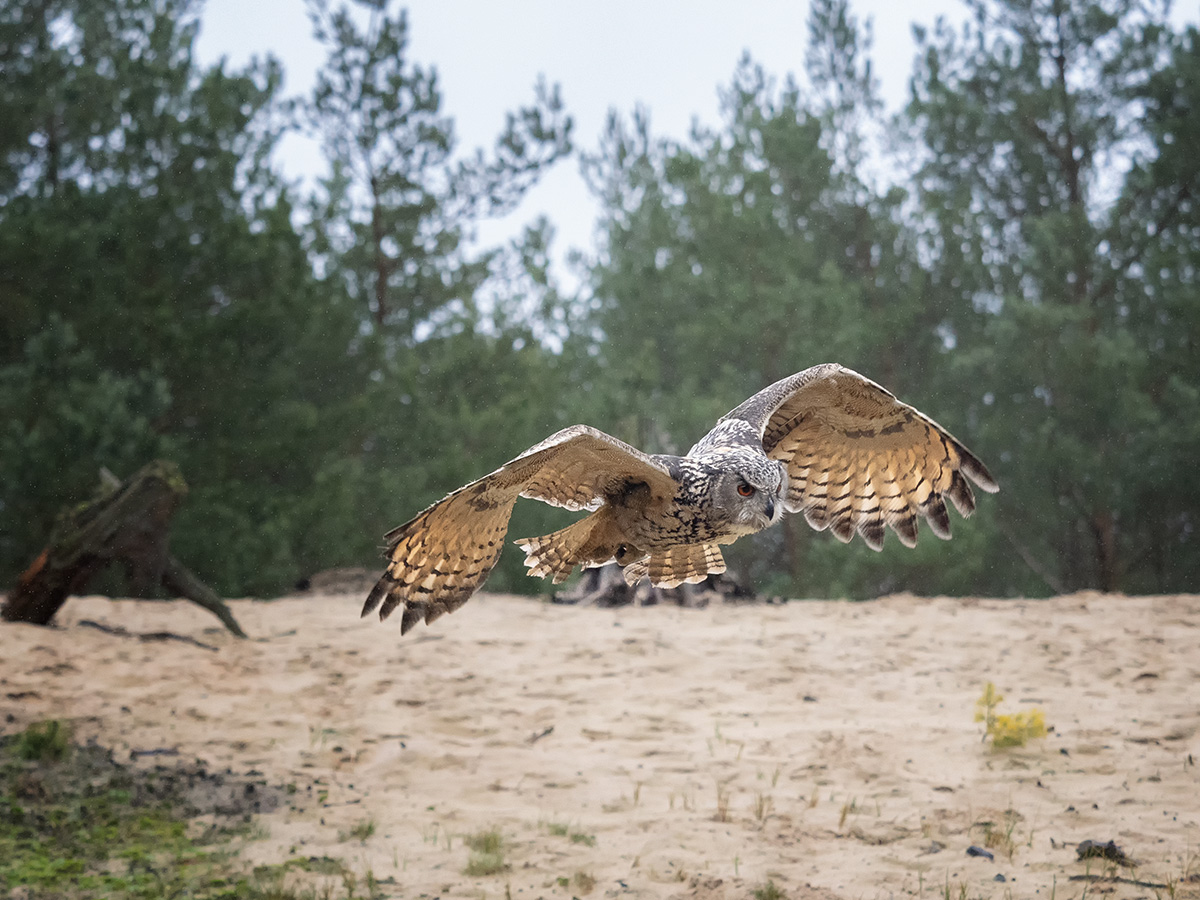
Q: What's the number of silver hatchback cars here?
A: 0